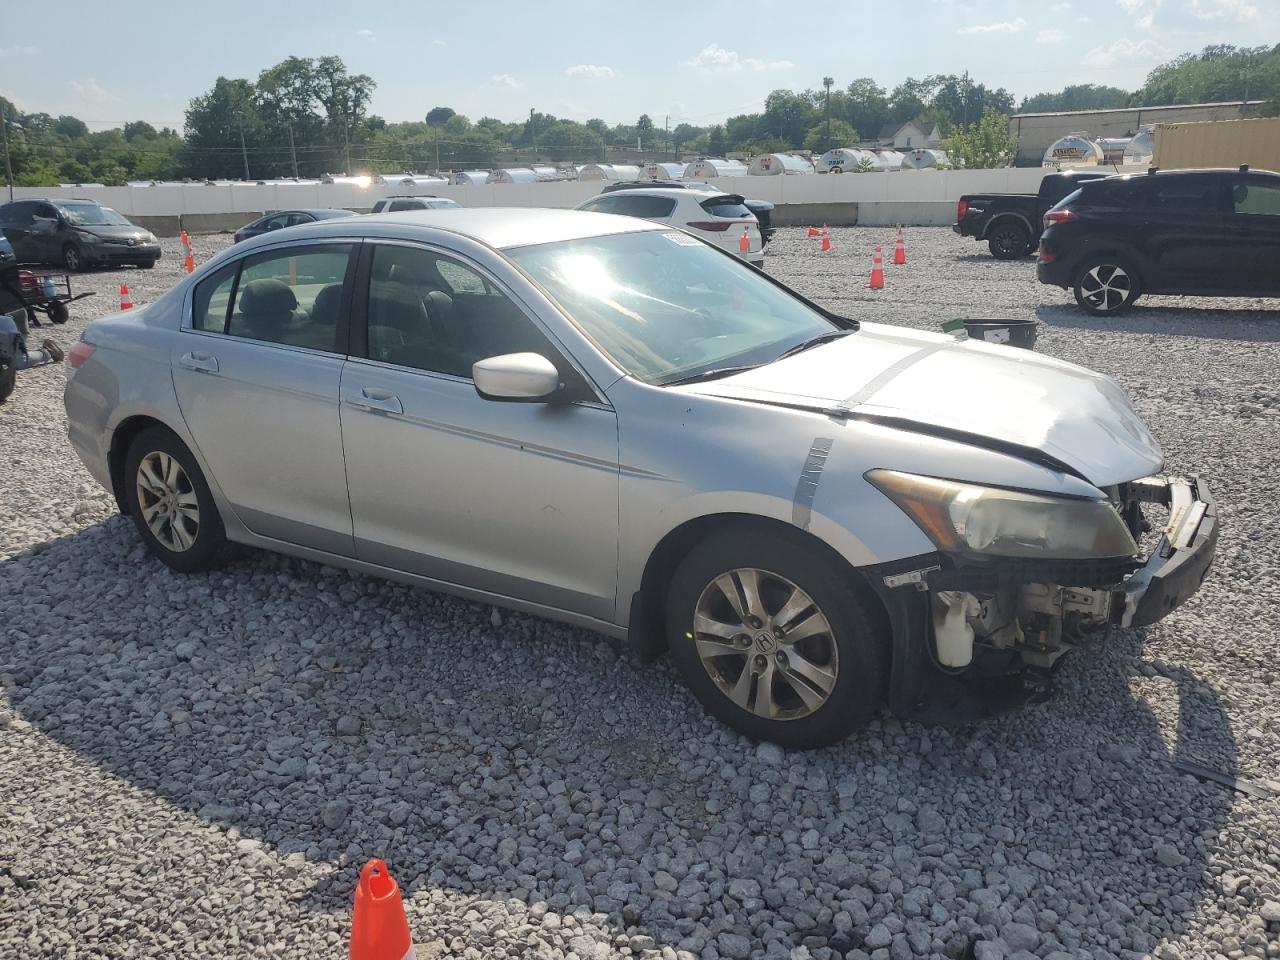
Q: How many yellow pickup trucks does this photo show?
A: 0